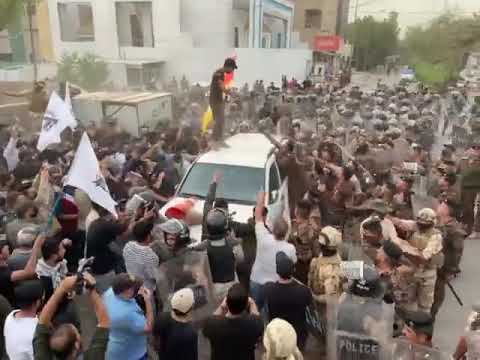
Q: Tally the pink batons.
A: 0